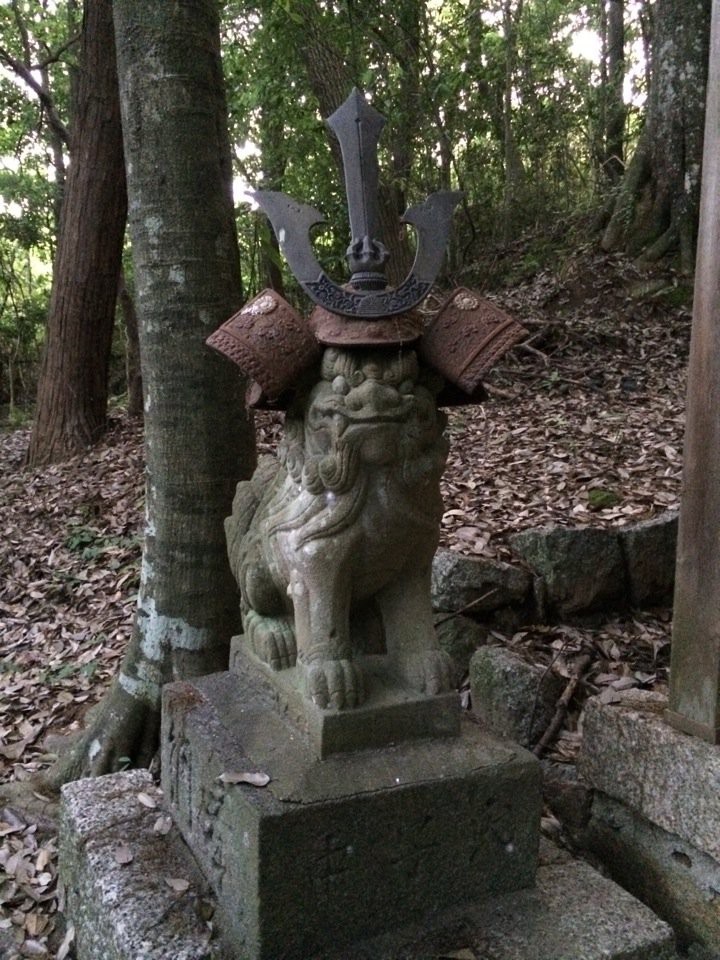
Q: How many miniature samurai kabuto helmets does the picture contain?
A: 1